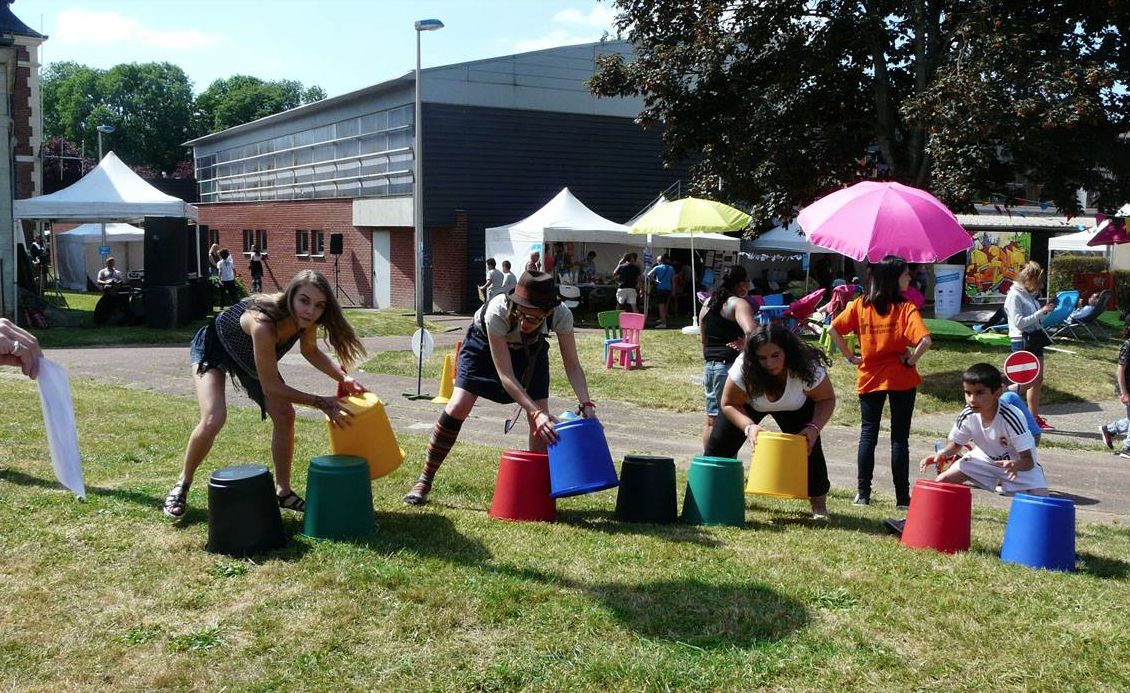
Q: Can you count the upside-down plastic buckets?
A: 10